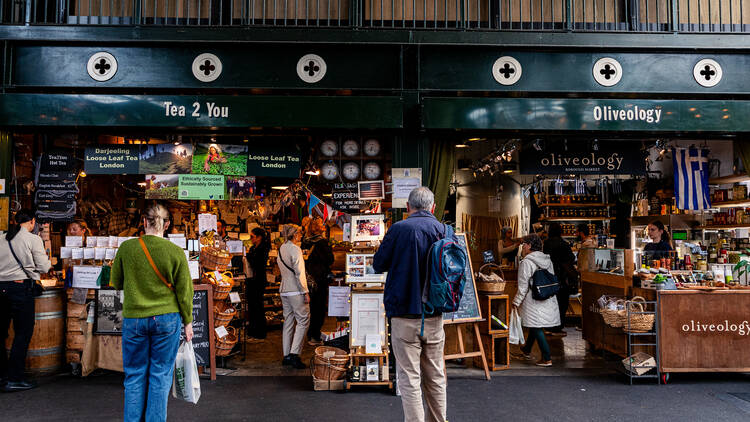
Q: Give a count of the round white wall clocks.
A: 6